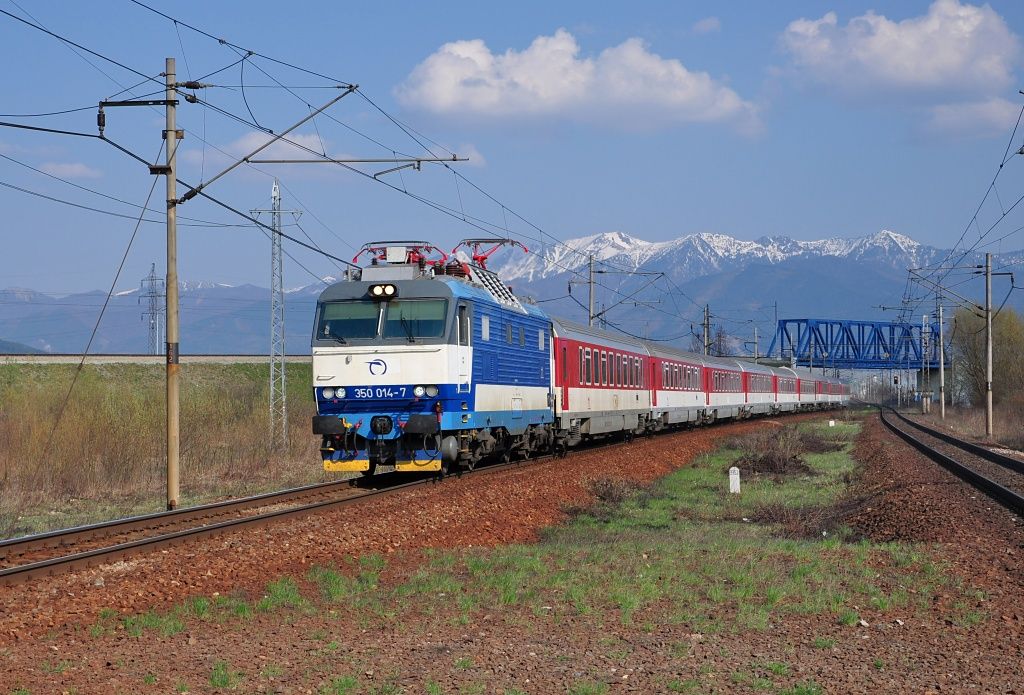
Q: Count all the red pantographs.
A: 2